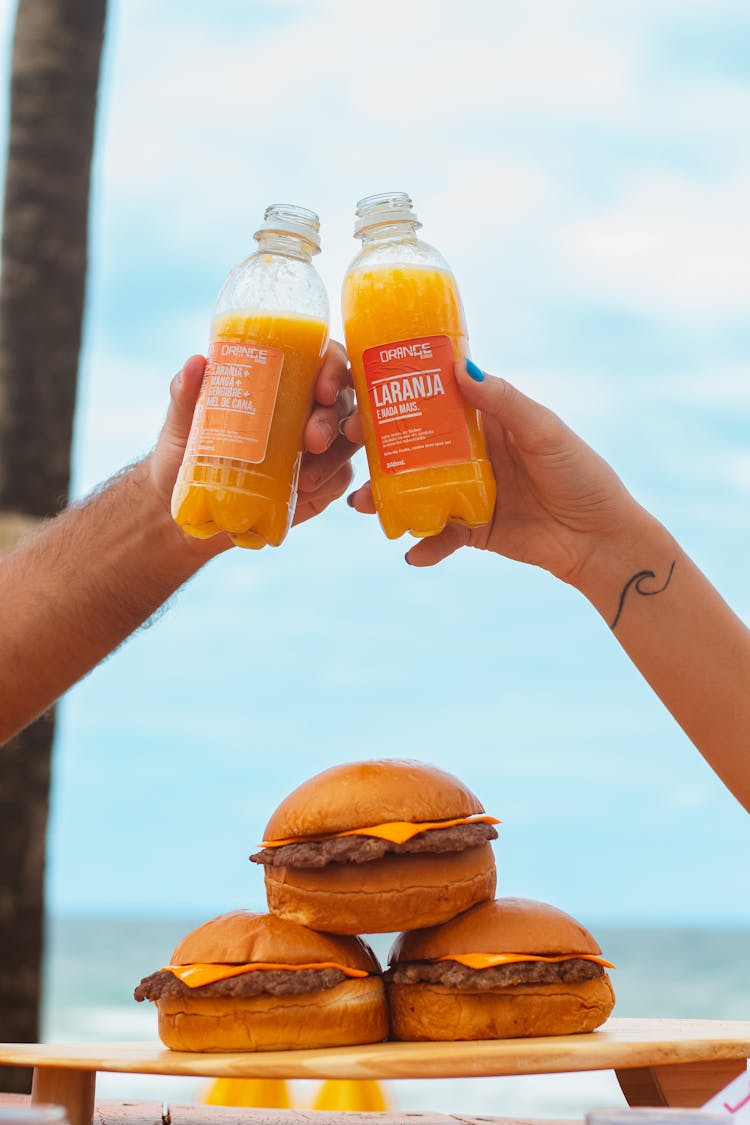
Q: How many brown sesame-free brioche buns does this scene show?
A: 3